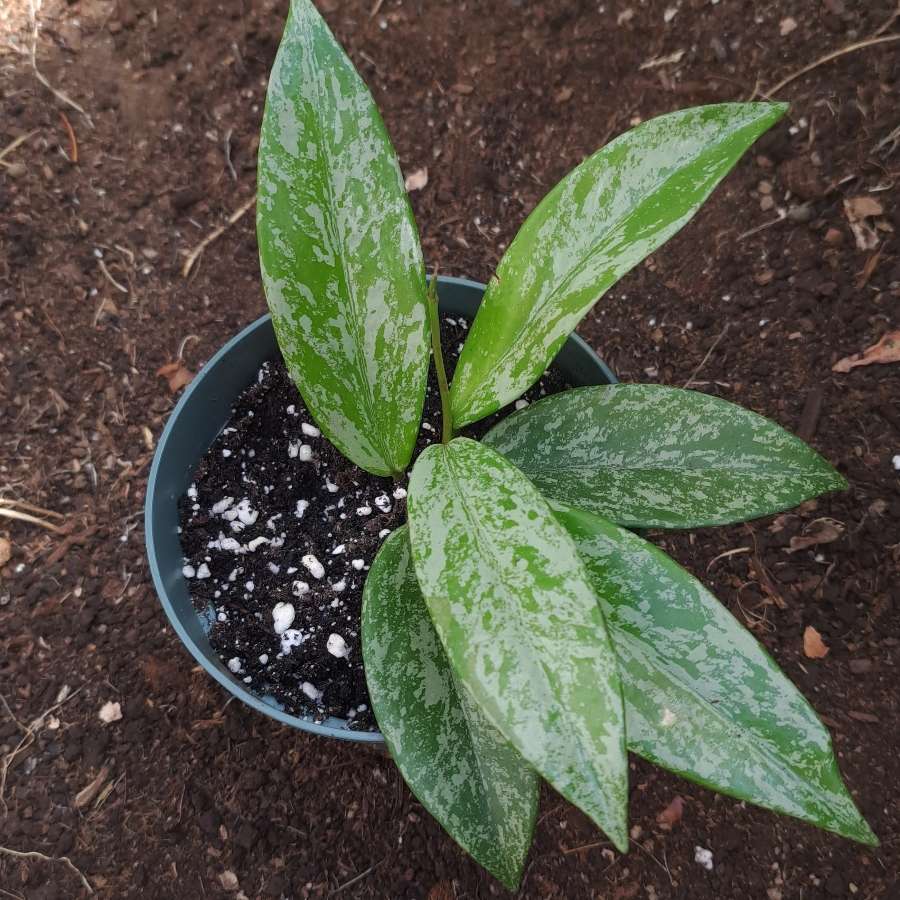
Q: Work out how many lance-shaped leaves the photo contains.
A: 6